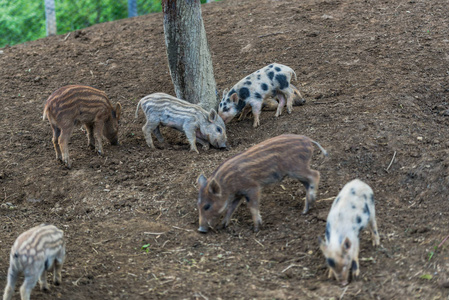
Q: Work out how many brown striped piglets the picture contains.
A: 2